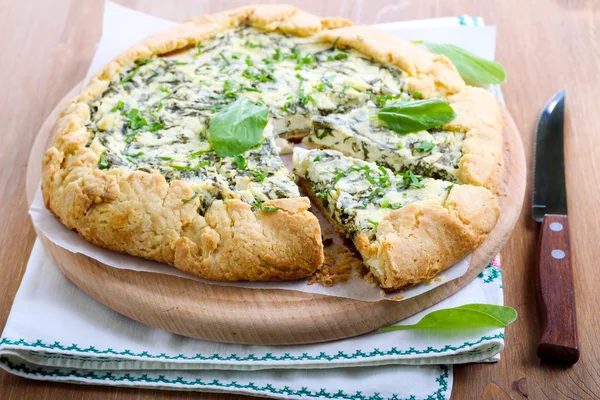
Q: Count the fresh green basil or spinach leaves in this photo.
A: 4